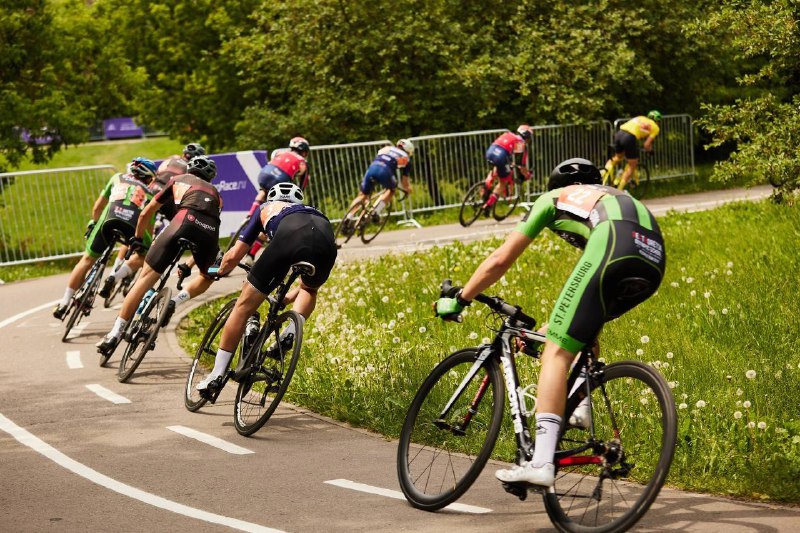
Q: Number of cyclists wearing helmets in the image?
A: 9